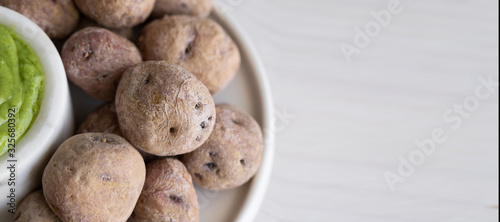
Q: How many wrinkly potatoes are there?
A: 11